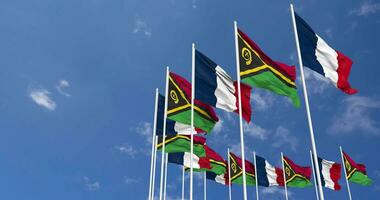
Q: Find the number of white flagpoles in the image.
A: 14